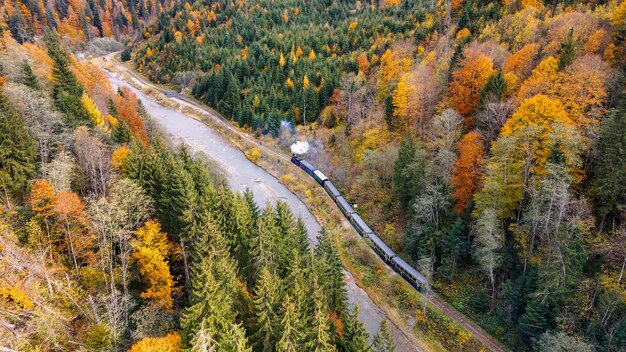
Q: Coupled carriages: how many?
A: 7